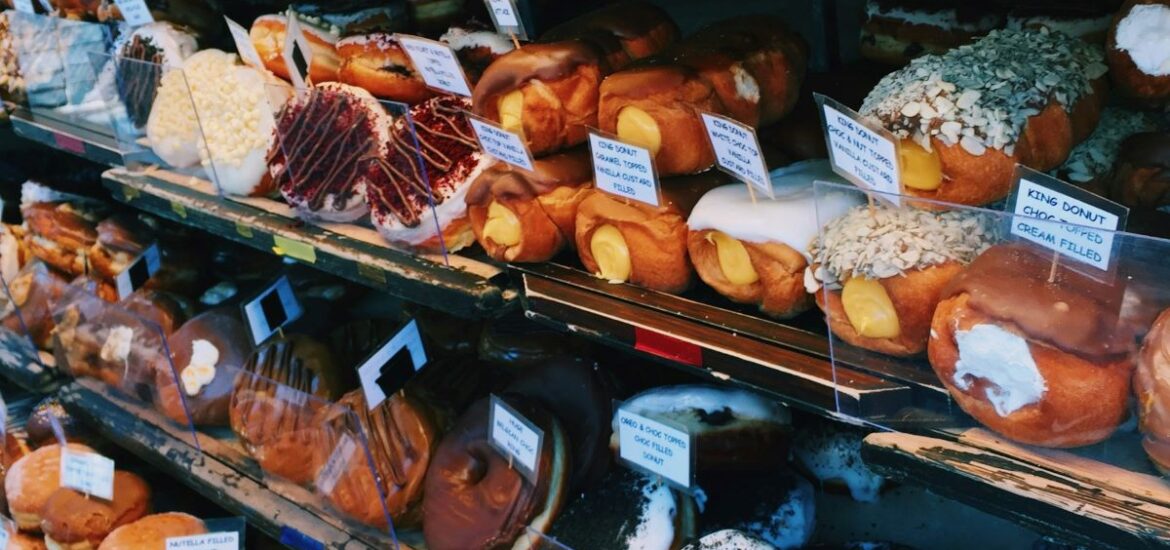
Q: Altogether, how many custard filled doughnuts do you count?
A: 7